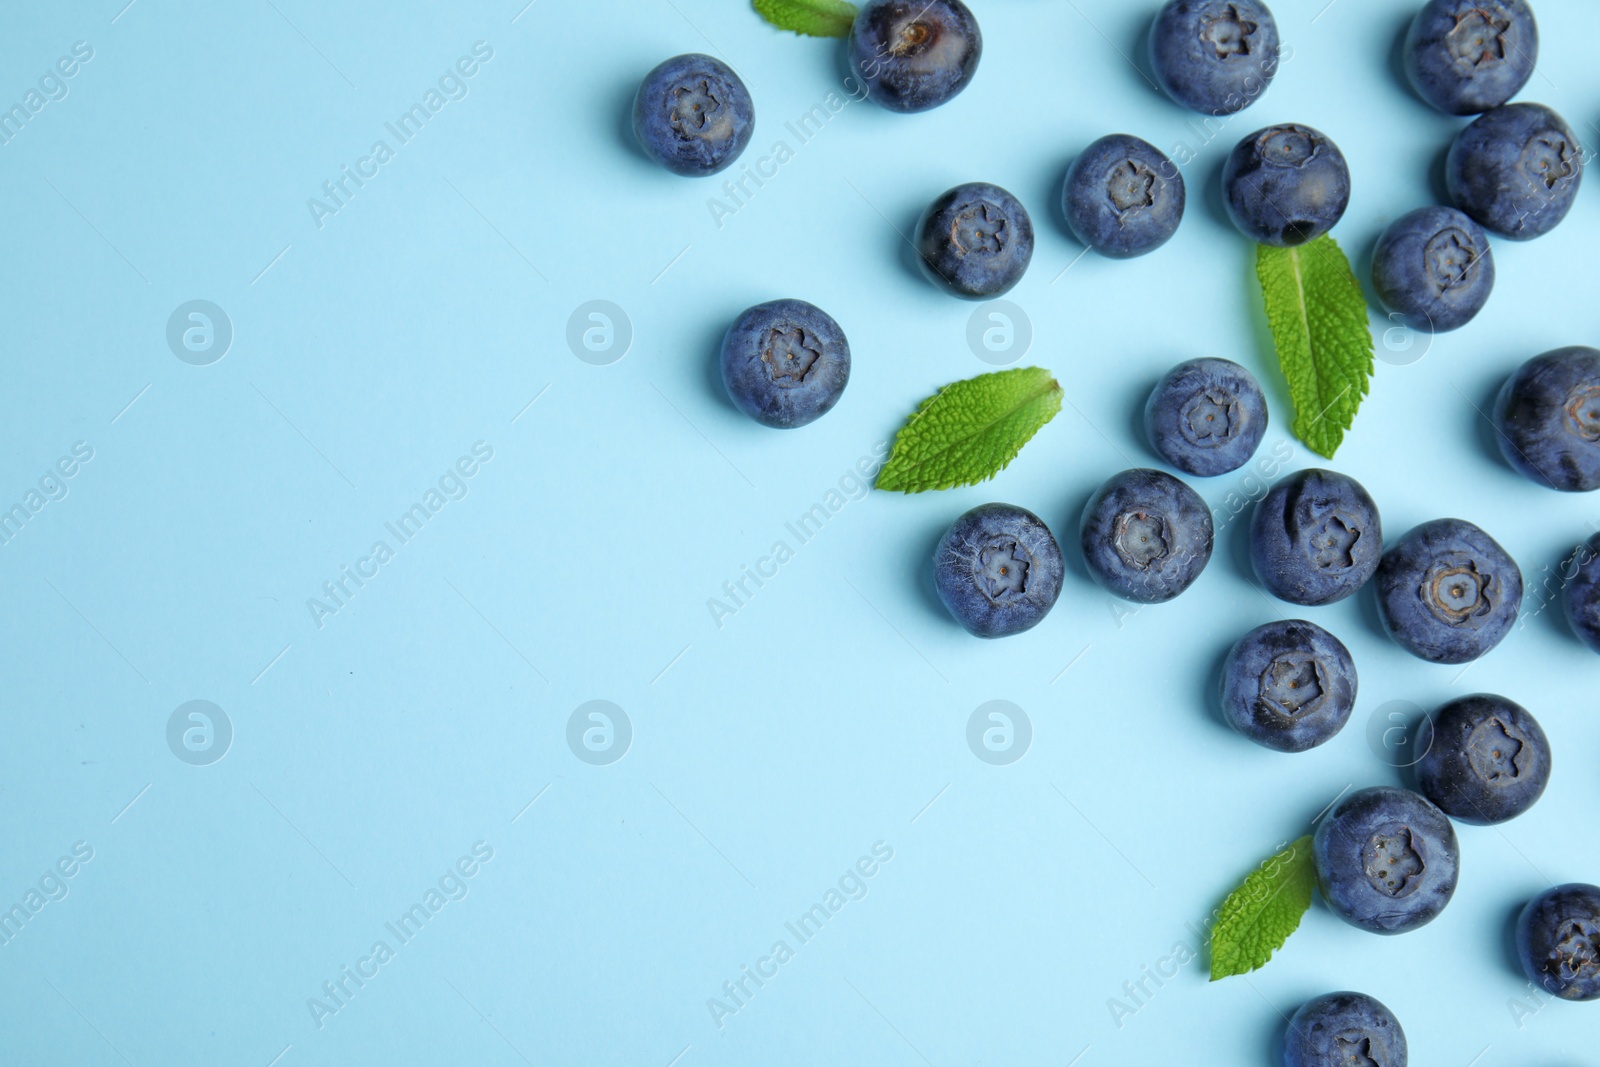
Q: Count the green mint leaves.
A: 4